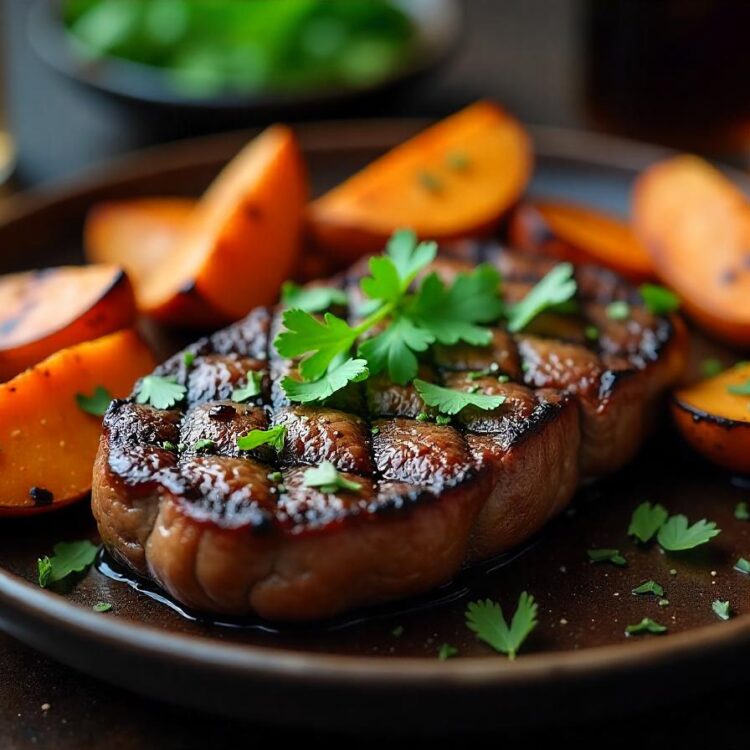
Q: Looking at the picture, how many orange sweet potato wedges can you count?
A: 8